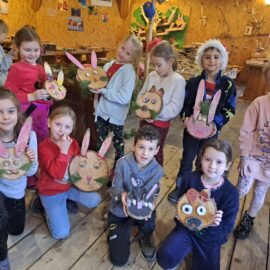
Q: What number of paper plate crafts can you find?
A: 8